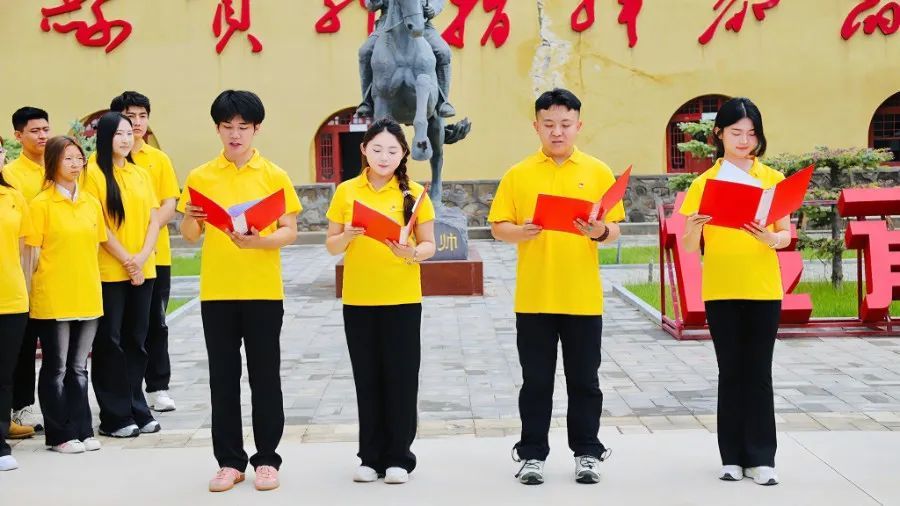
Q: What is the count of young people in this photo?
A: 9